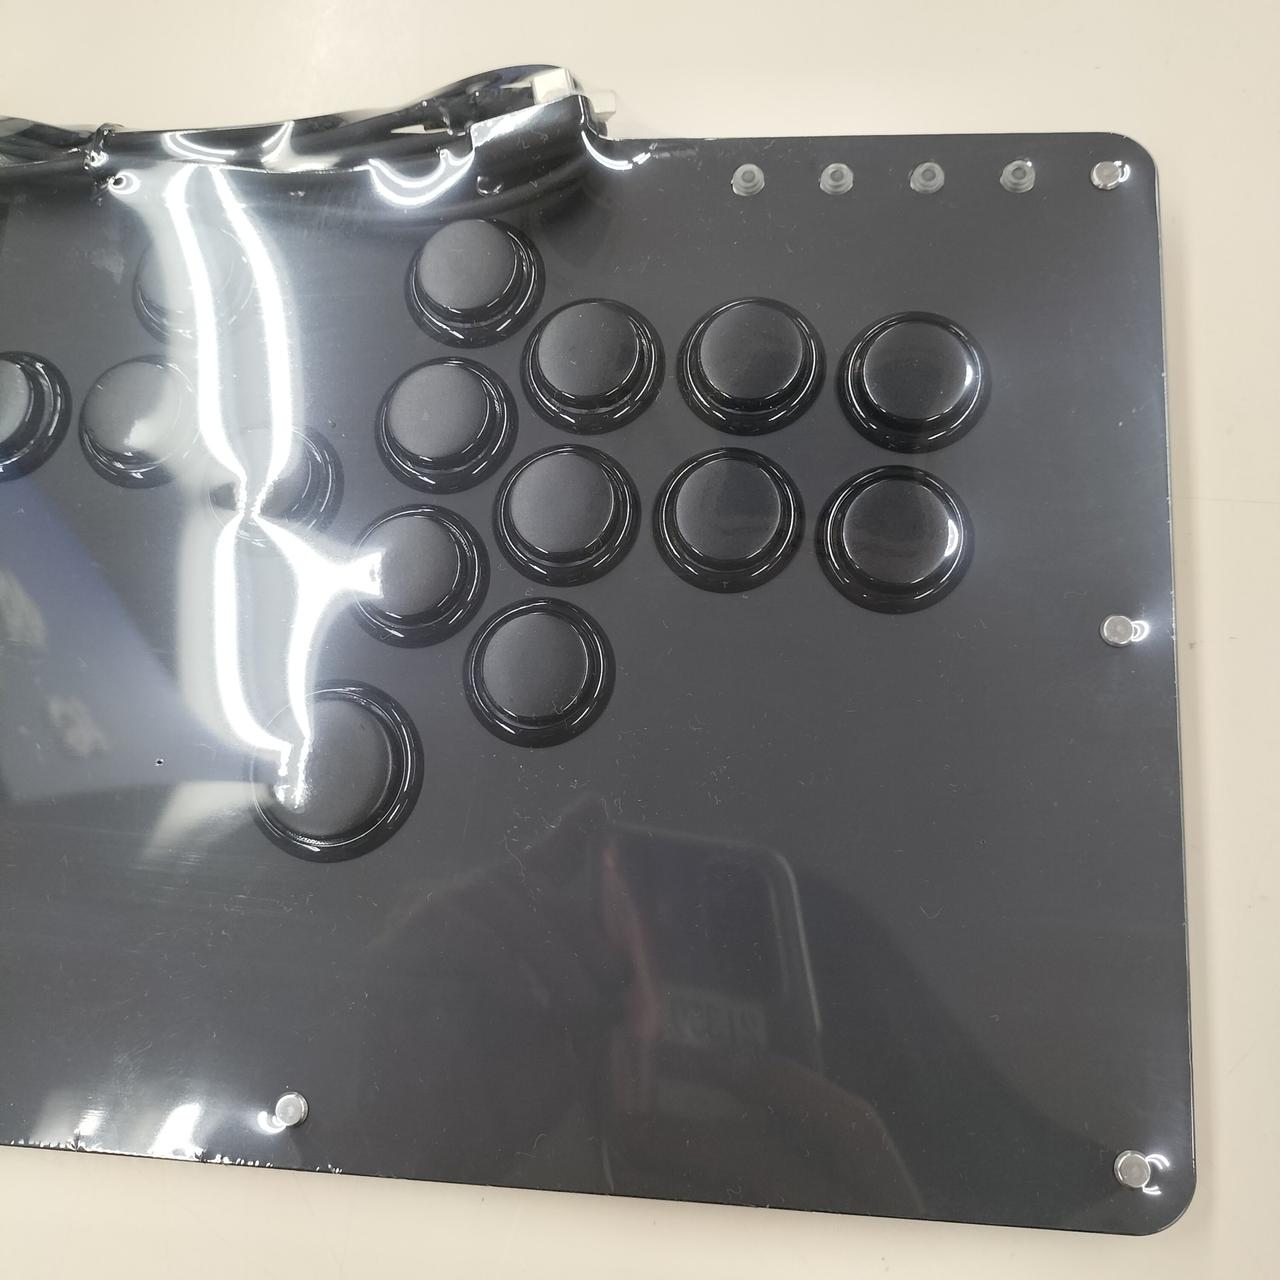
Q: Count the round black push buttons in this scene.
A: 15